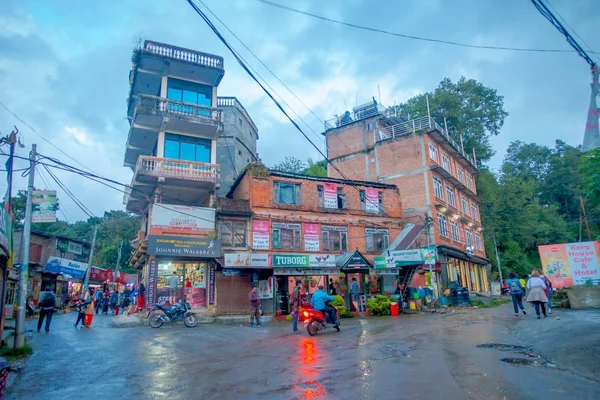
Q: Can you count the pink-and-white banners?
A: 4